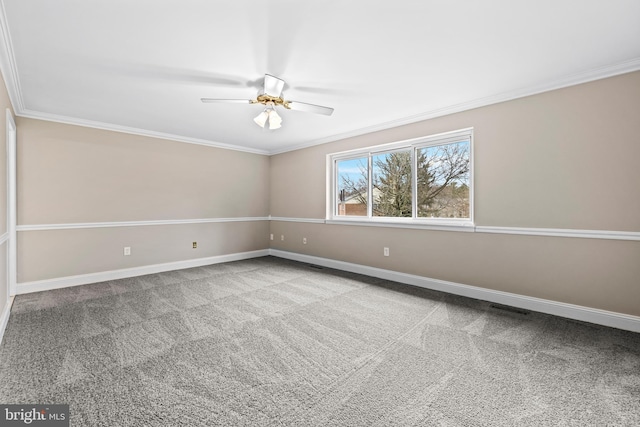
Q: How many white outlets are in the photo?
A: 5